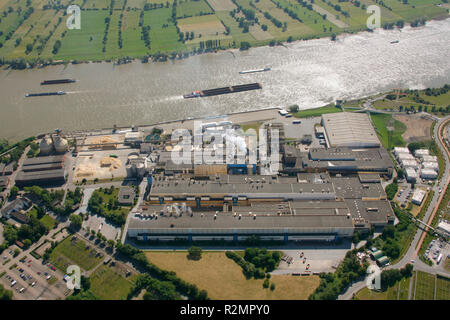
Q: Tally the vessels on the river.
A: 5